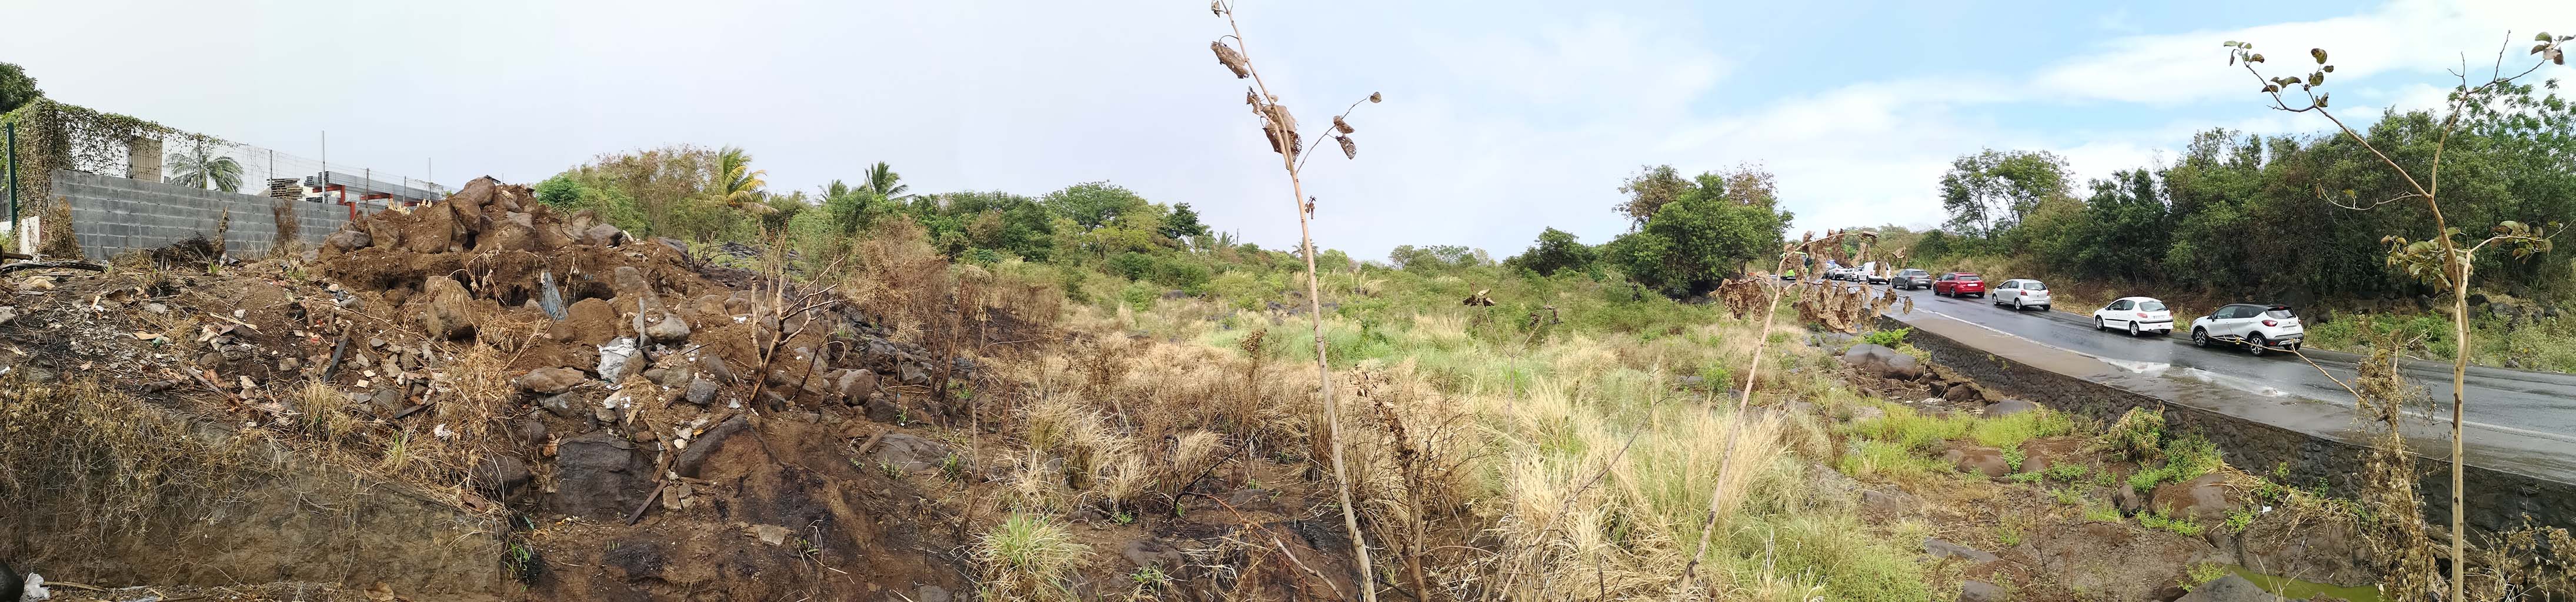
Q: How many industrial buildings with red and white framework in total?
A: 1